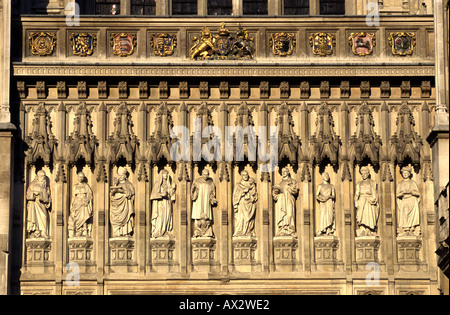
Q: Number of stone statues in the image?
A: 10